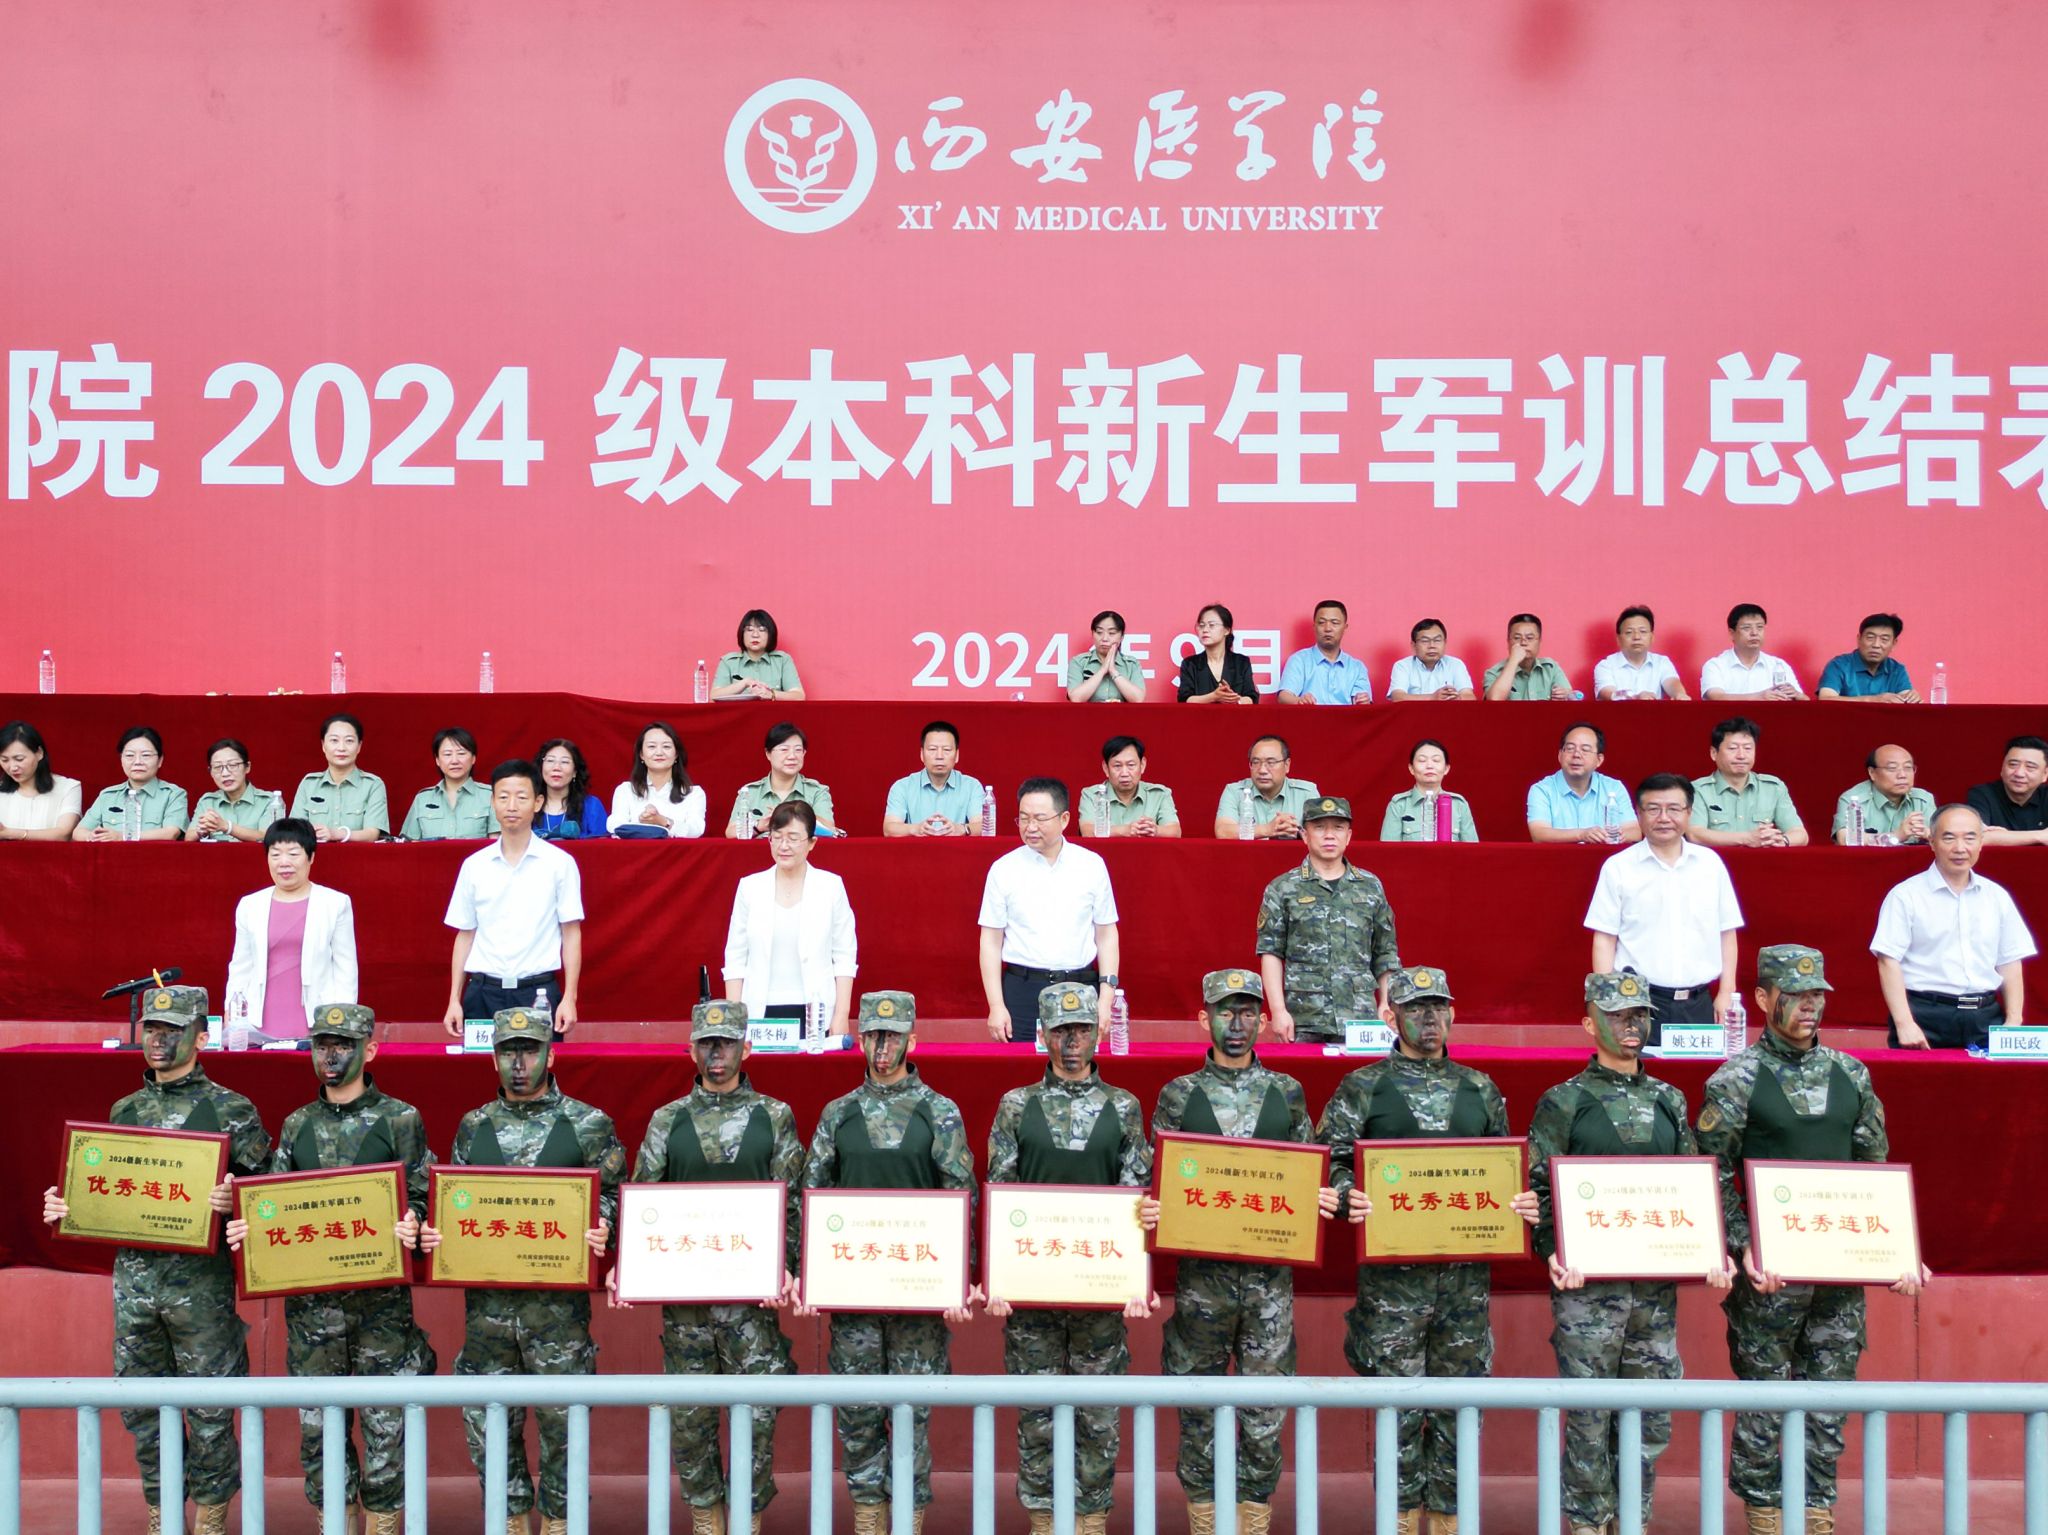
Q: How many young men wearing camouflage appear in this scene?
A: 10